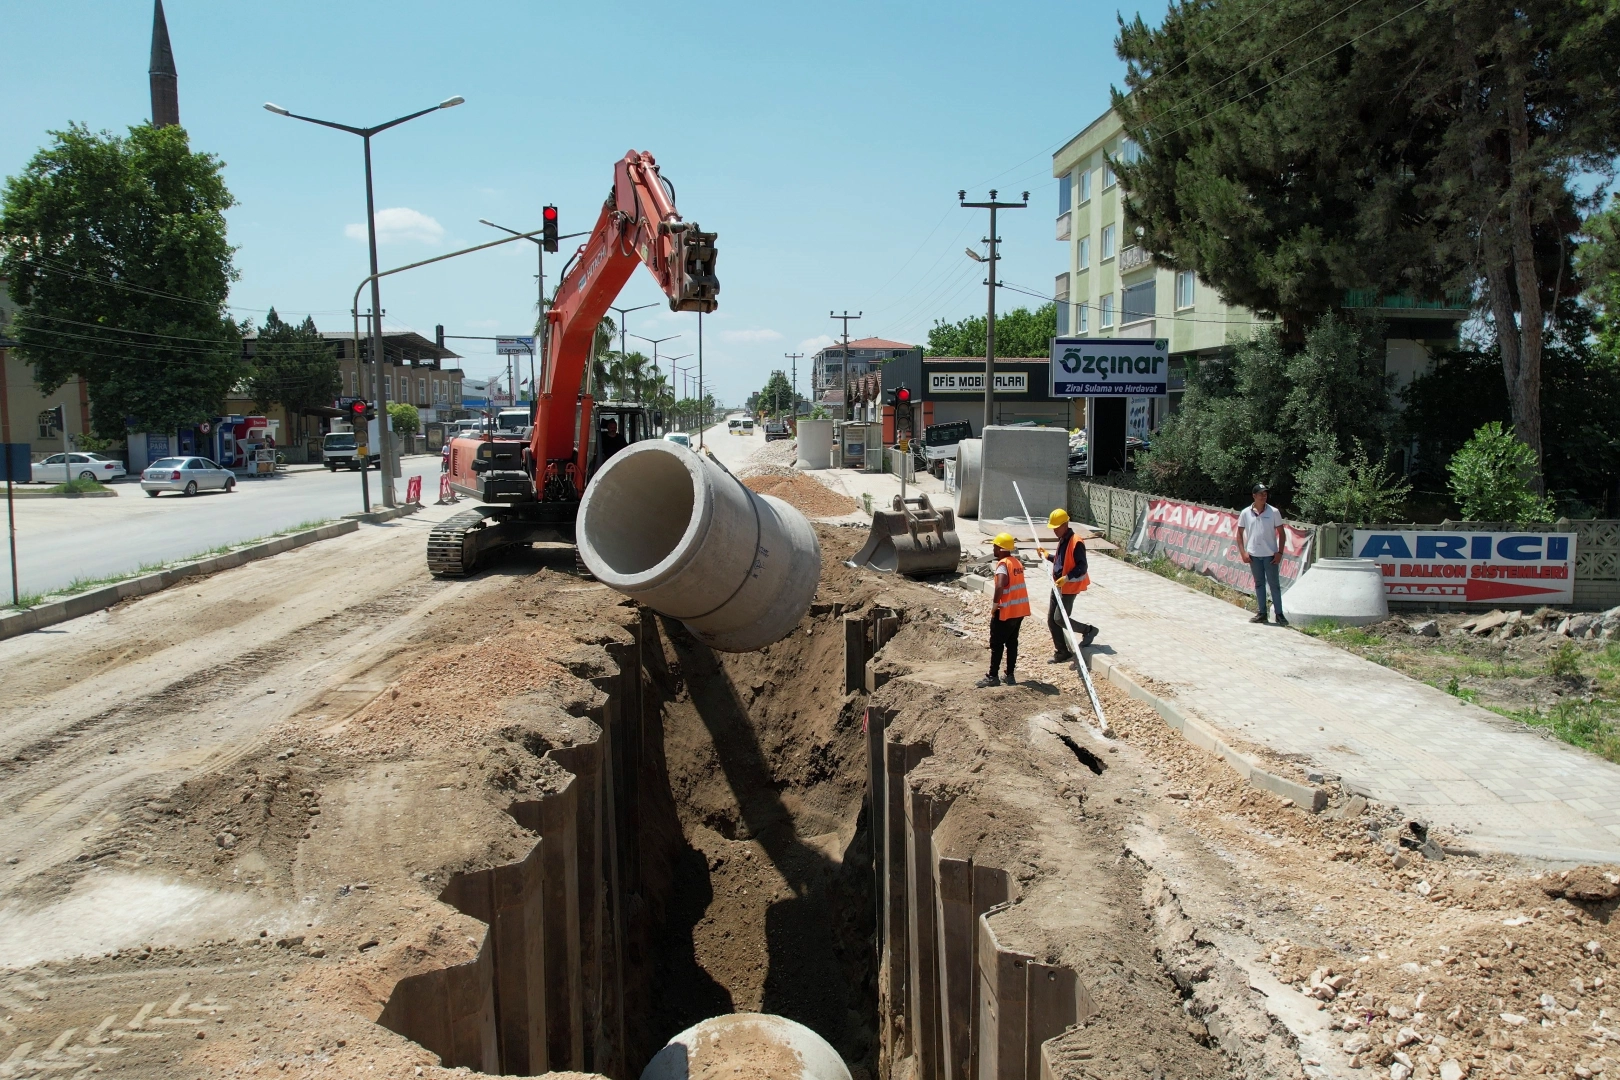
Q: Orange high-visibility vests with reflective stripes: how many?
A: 2